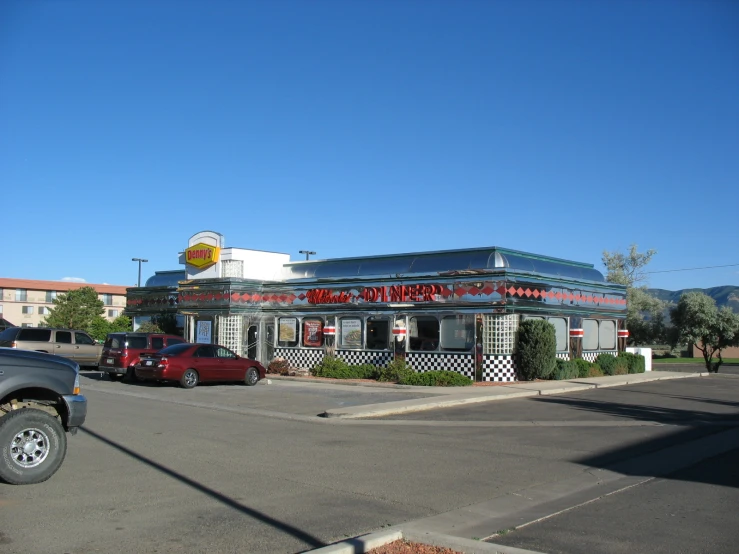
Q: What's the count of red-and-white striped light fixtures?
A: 4